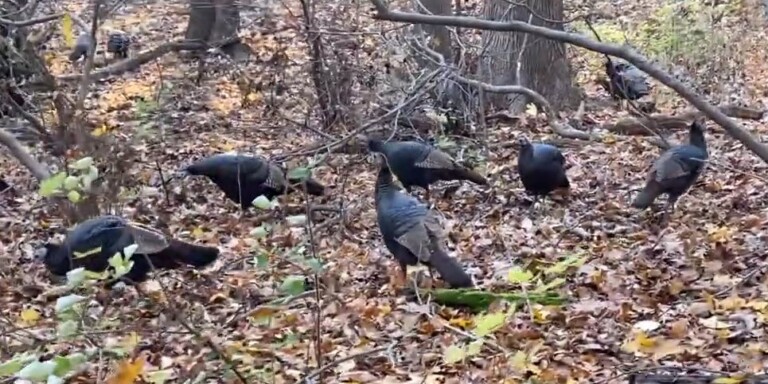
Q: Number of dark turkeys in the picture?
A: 9